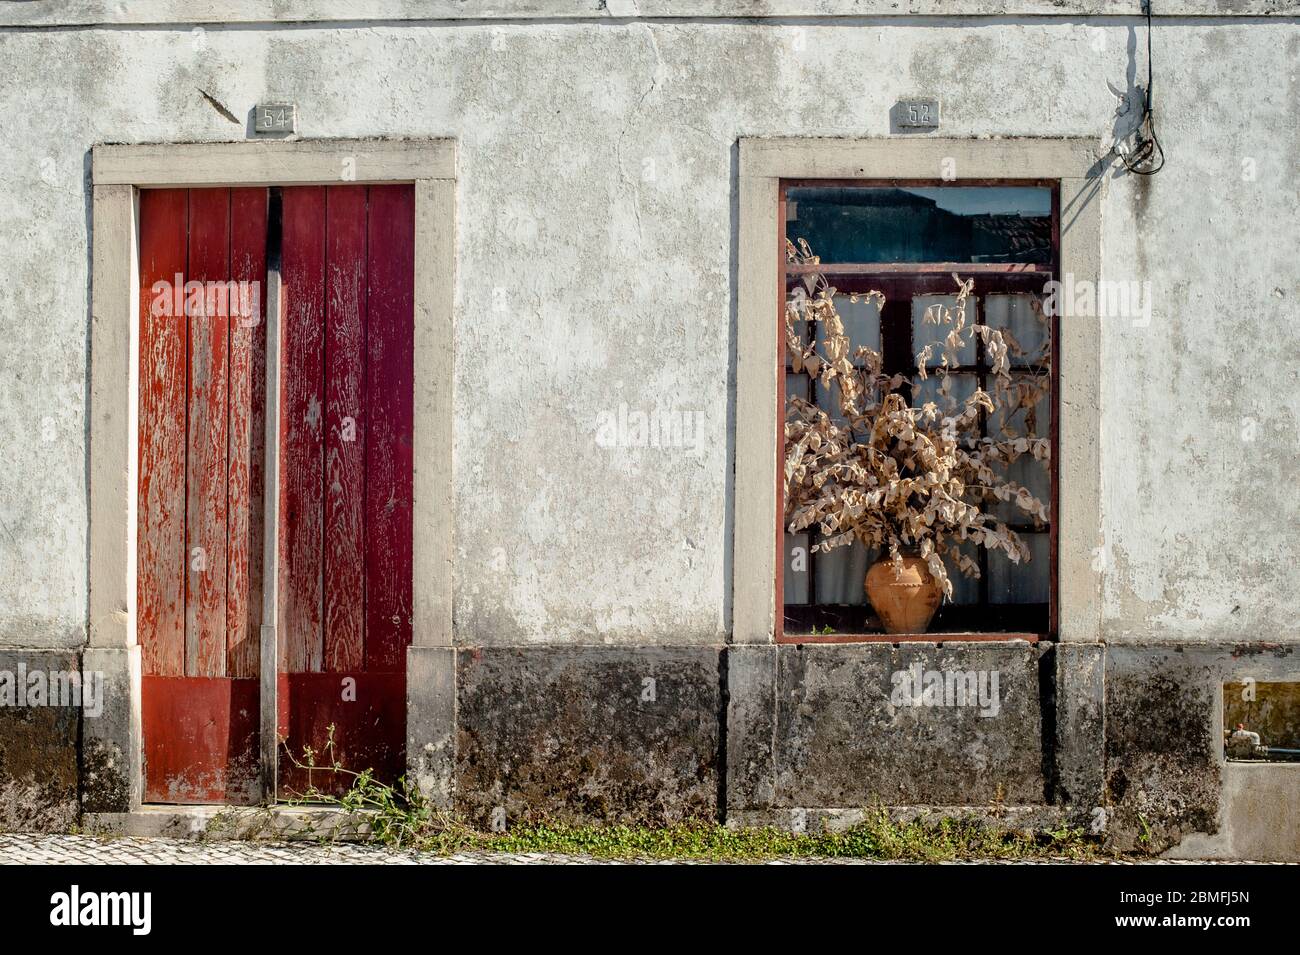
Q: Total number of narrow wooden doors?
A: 2